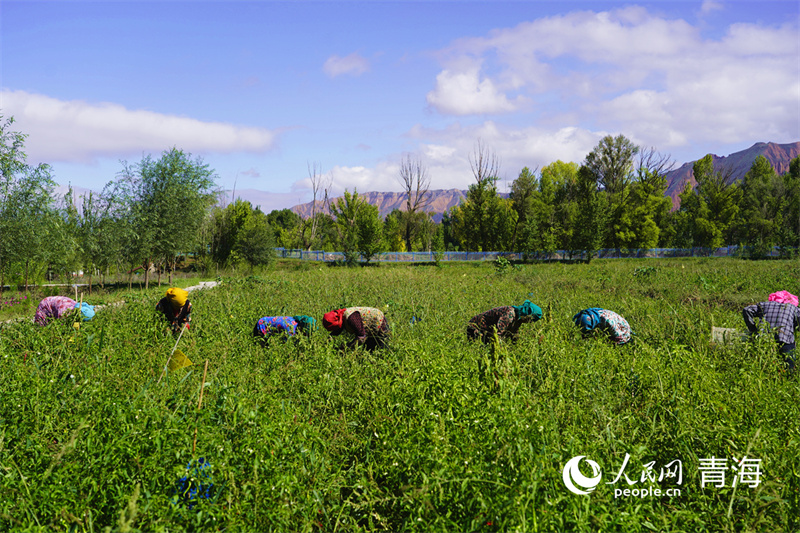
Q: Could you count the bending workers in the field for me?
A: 7